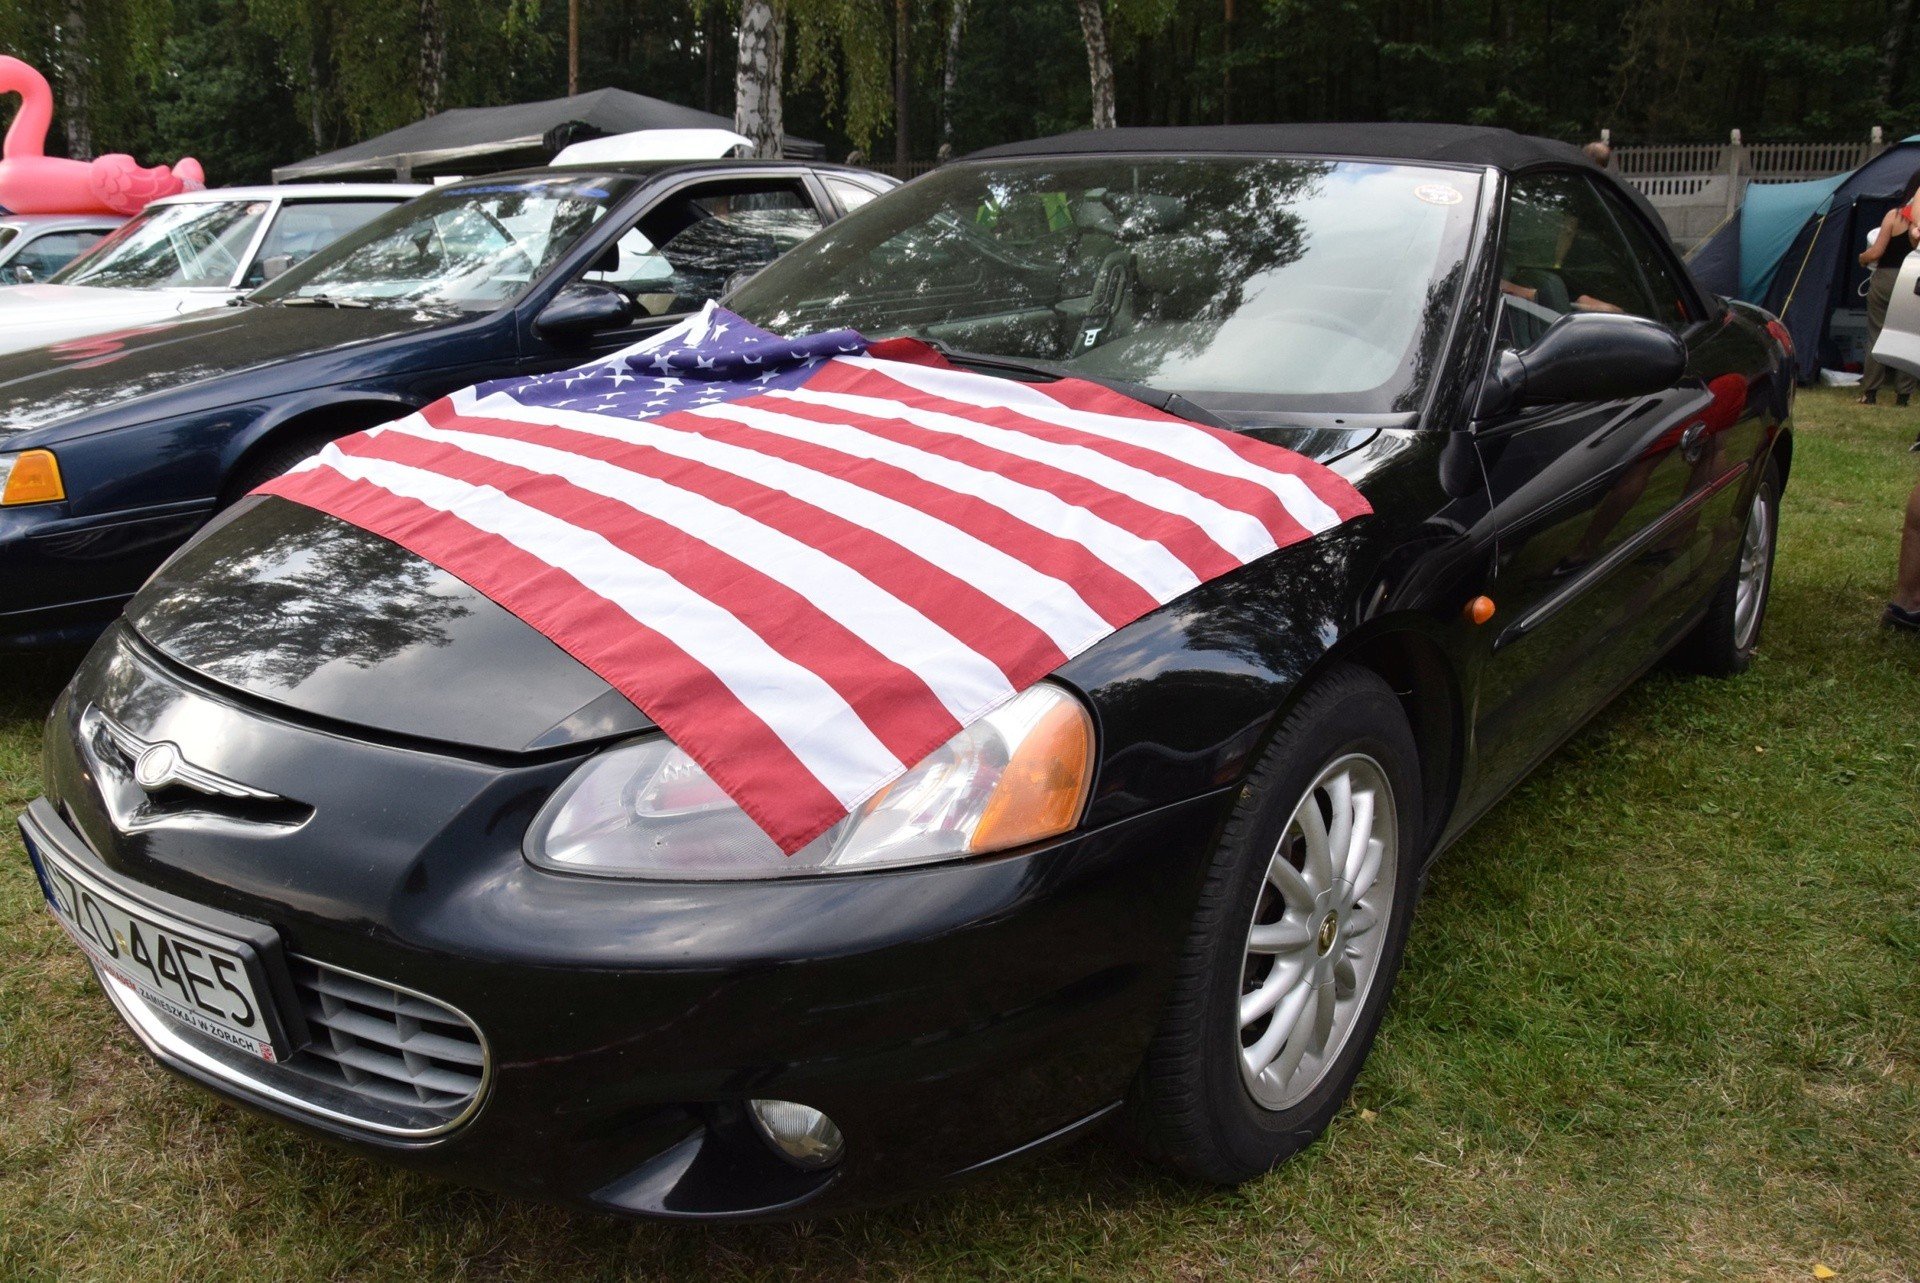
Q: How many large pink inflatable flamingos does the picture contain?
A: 1